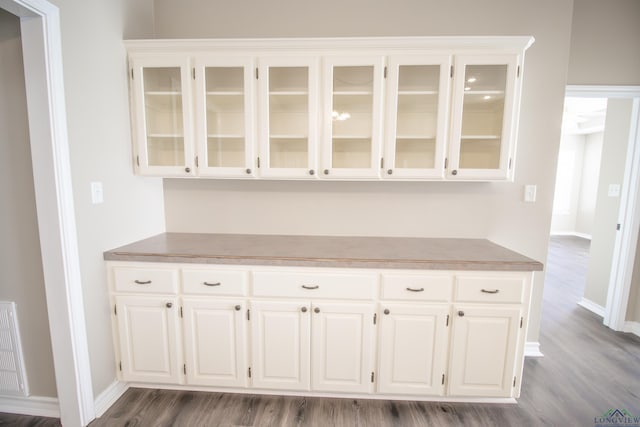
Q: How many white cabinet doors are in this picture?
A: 12